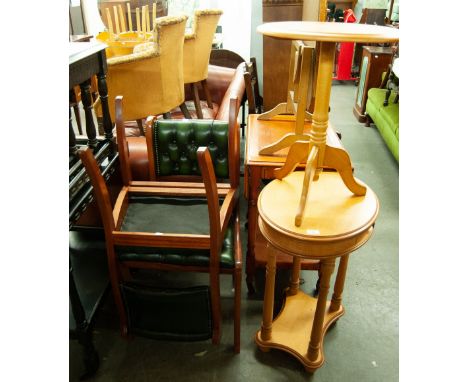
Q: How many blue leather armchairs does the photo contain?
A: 0